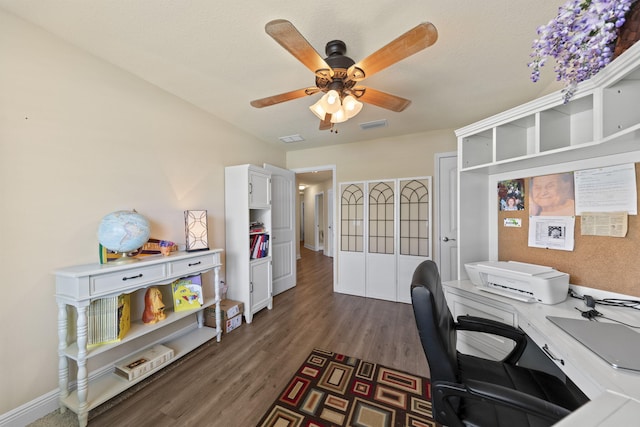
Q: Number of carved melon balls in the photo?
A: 0